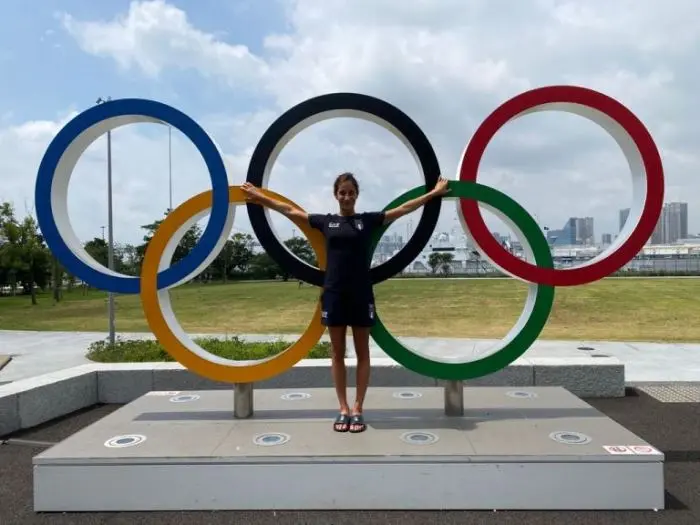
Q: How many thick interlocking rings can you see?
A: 5